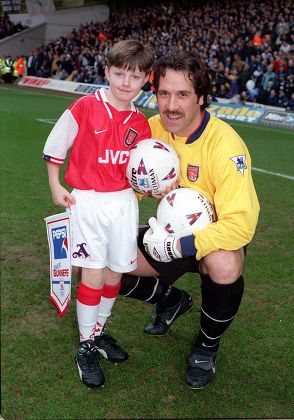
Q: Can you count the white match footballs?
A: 2